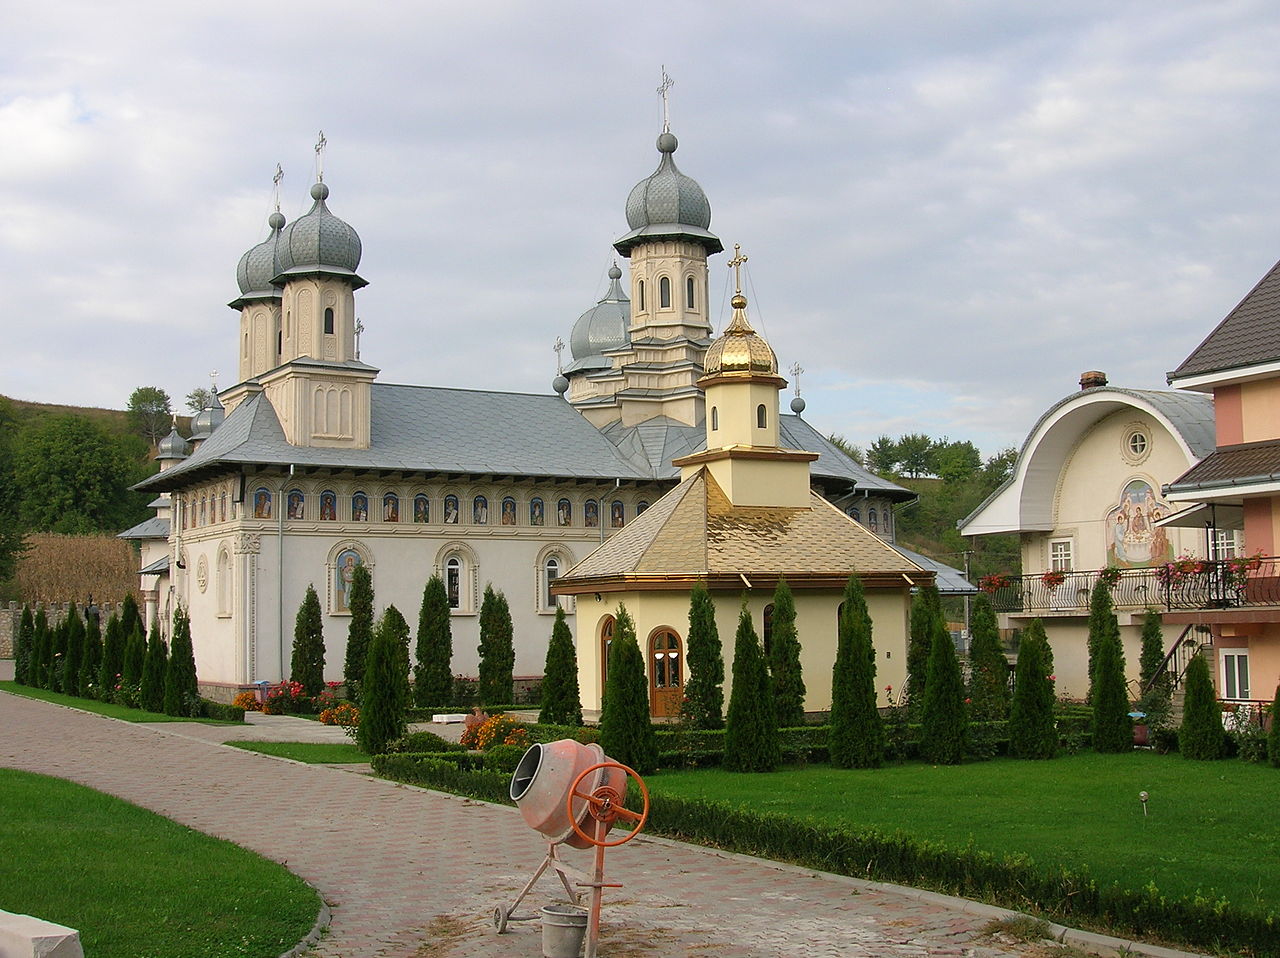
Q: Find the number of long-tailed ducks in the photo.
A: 0